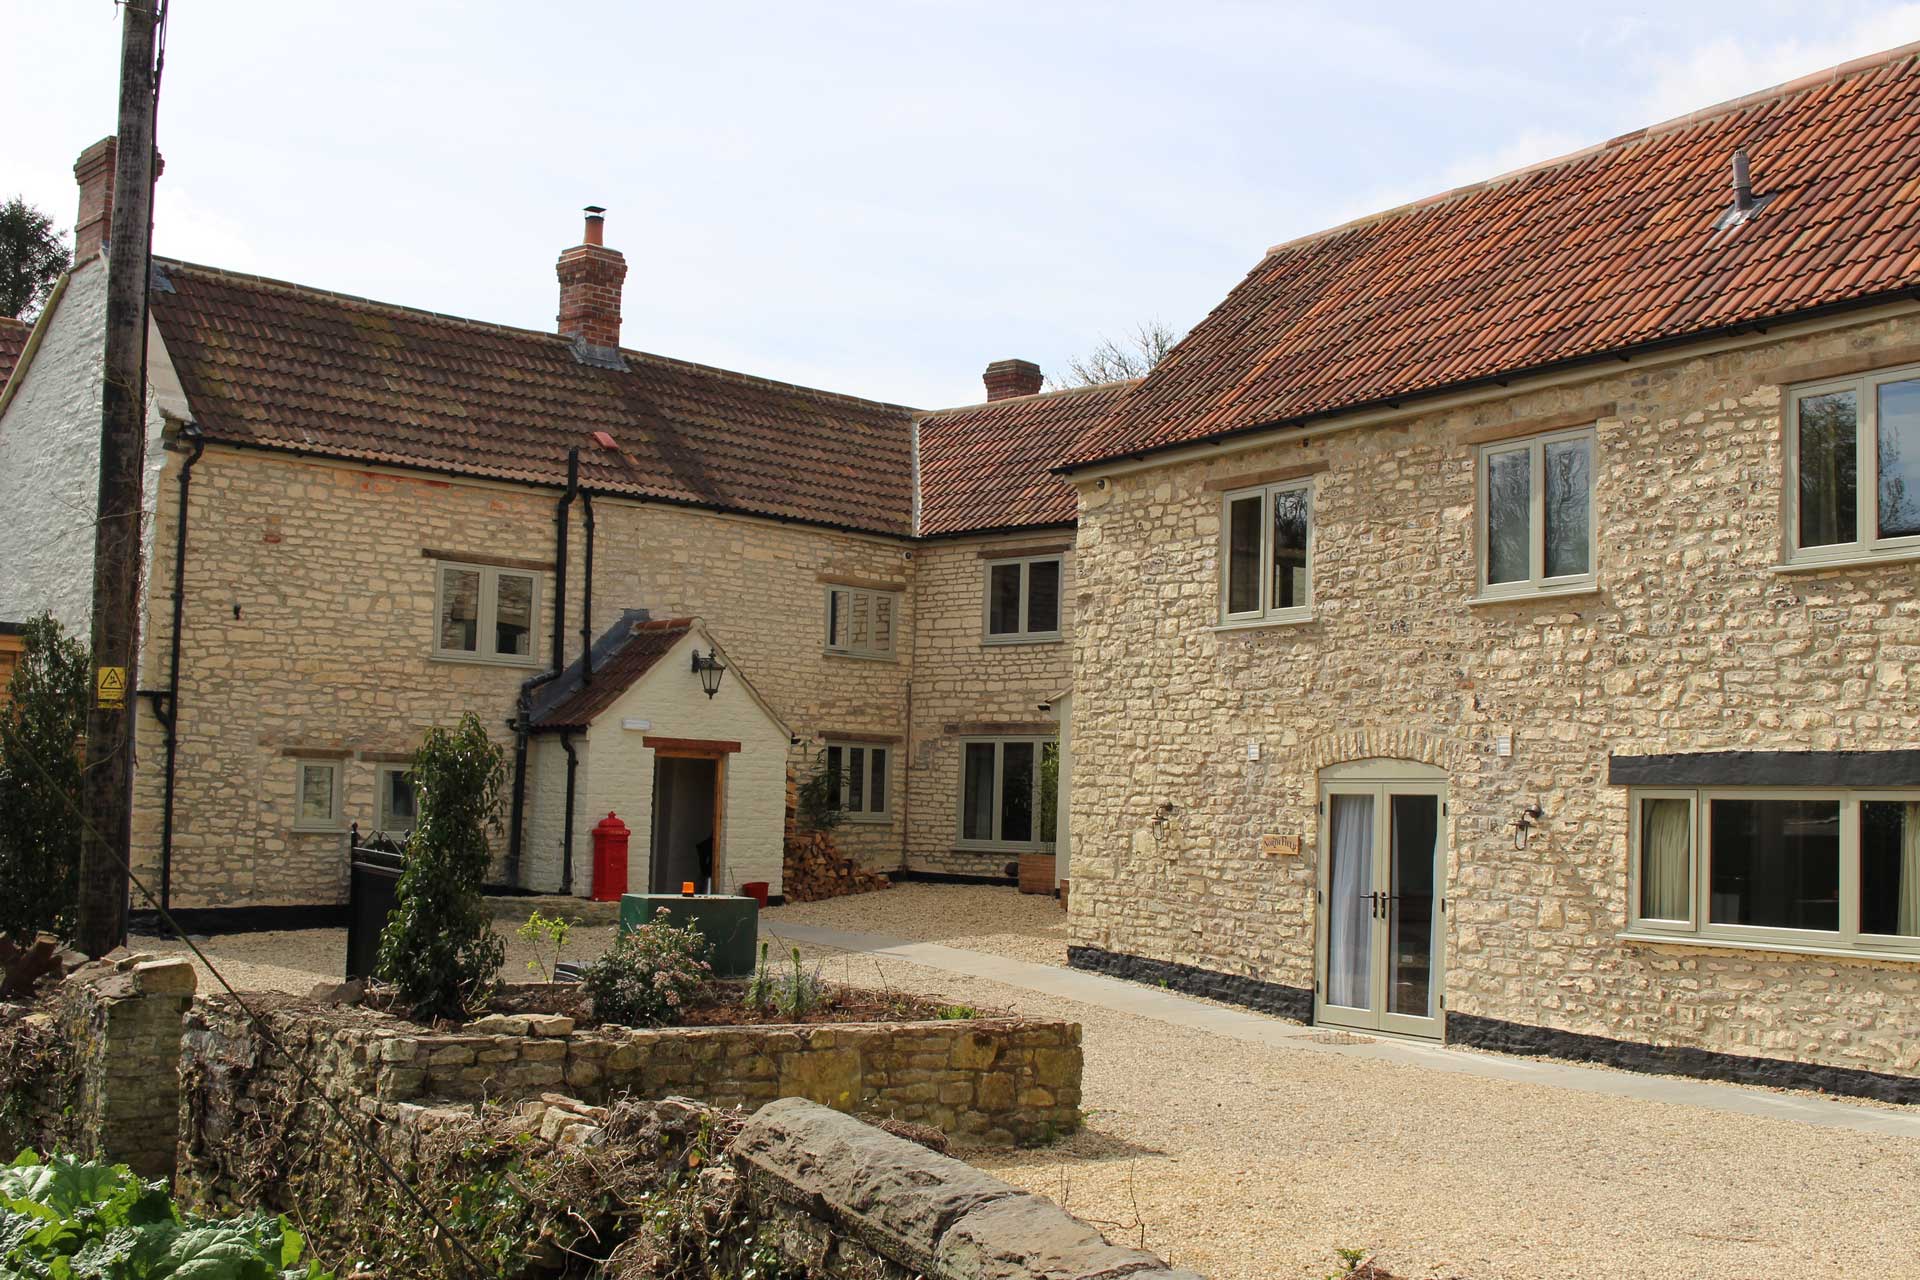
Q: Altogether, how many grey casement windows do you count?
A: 11